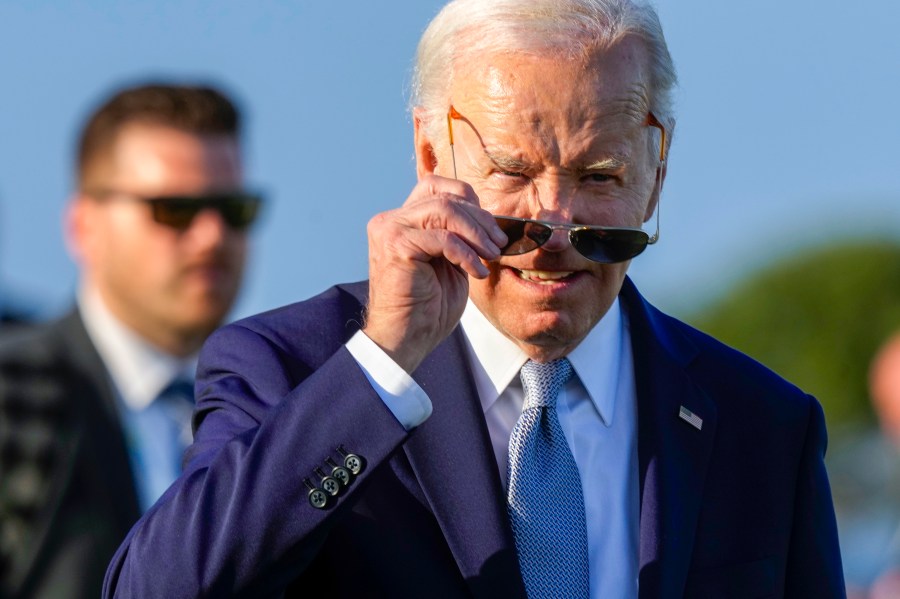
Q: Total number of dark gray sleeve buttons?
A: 4